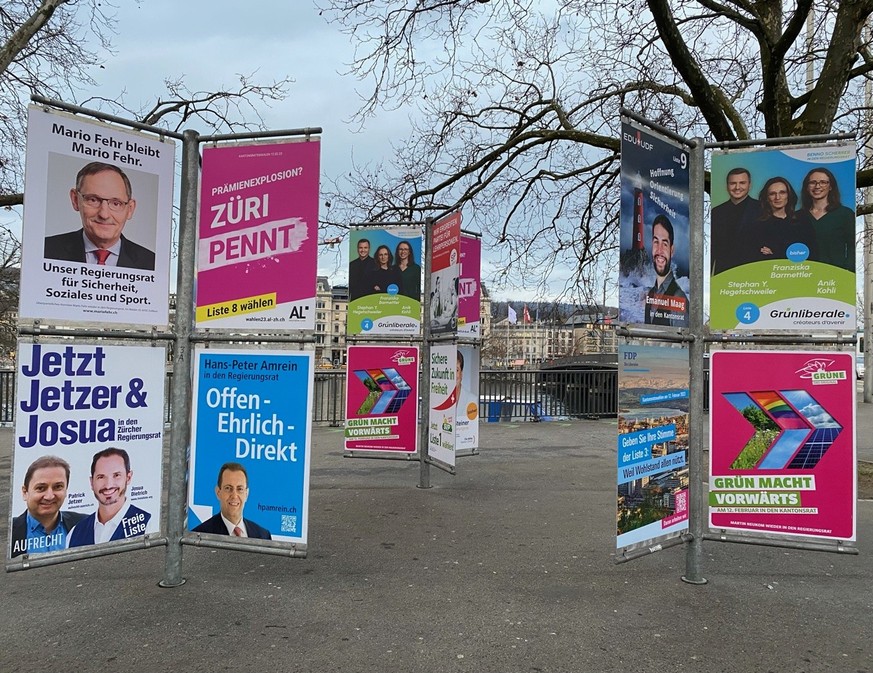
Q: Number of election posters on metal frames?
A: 14